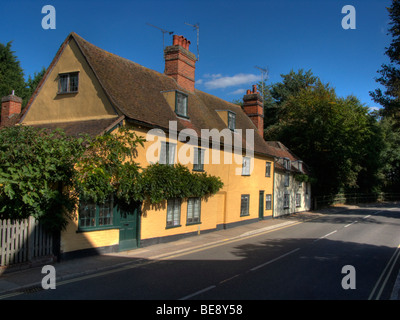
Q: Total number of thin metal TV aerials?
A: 3